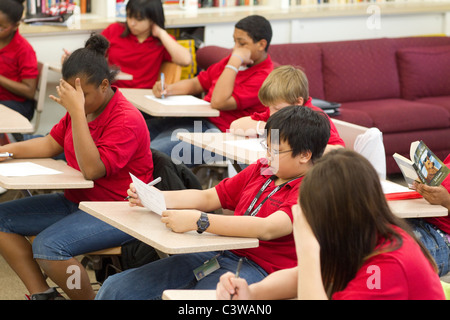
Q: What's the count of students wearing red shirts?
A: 8